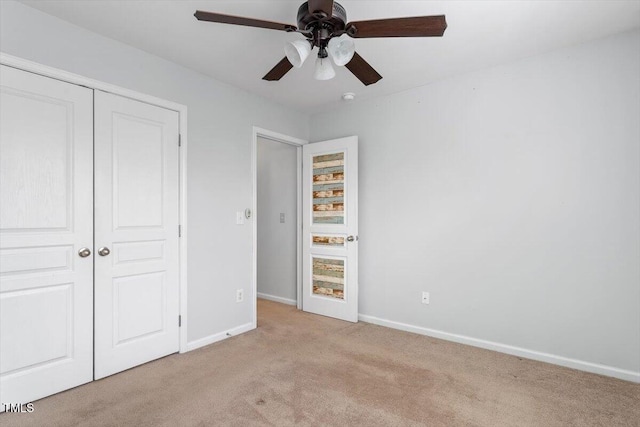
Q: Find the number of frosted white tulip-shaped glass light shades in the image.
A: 3